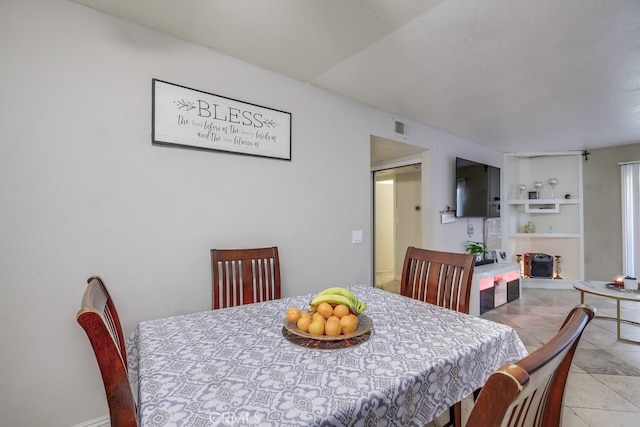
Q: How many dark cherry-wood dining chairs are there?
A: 4